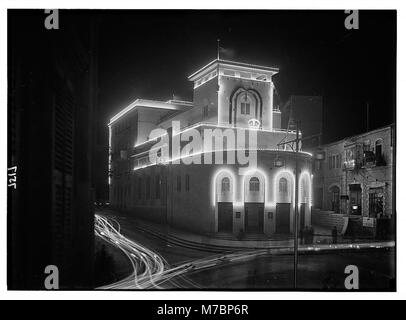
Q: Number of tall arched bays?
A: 4